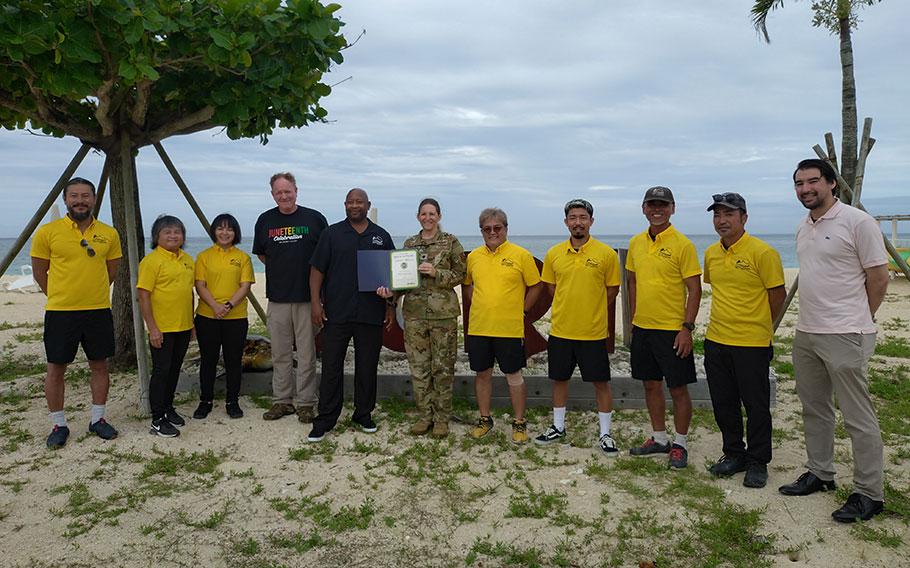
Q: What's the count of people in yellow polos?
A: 7